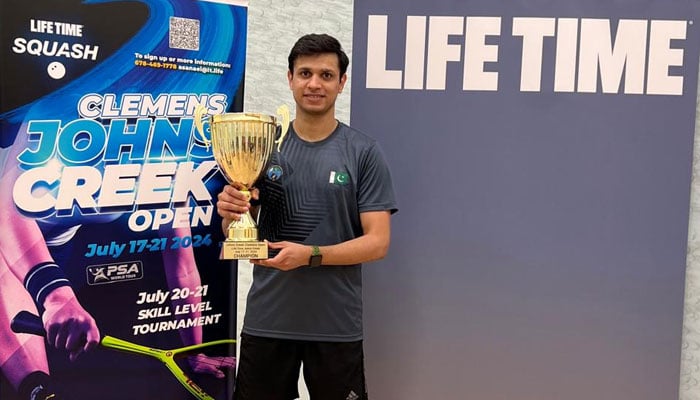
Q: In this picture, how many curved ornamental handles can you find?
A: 2